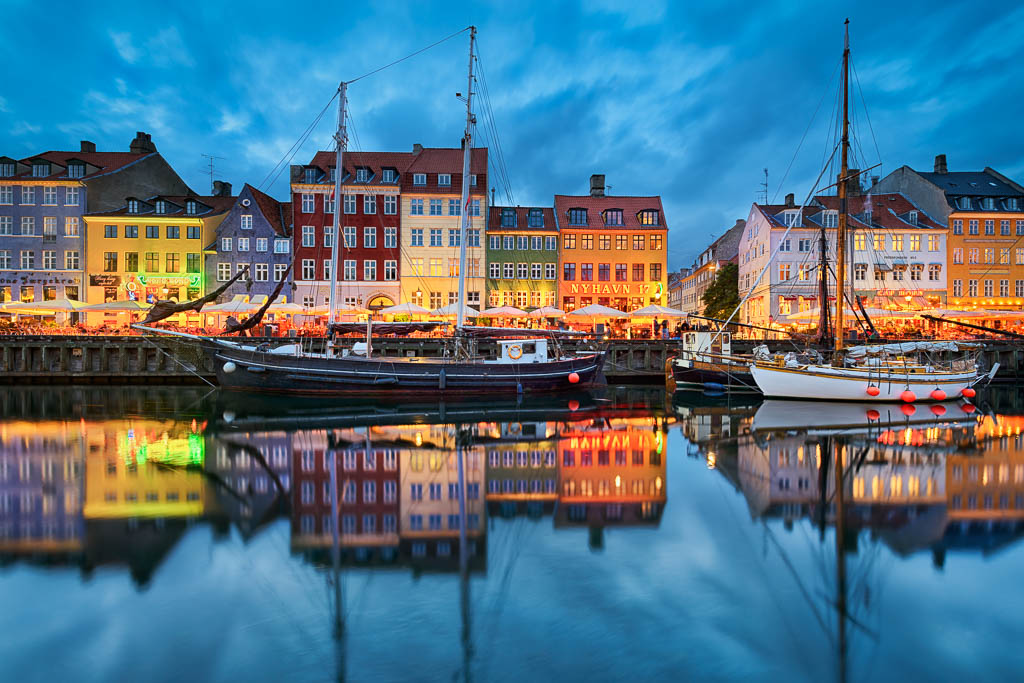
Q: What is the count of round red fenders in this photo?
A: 5